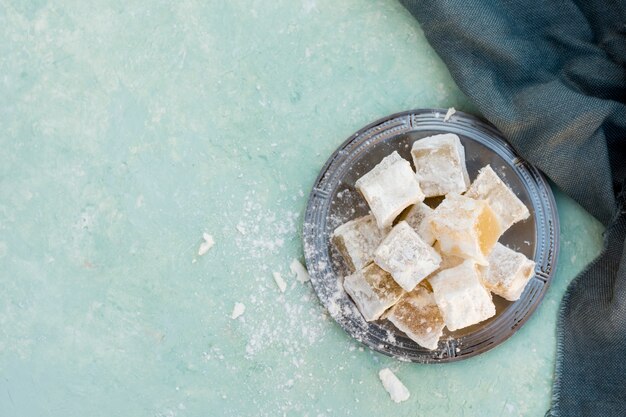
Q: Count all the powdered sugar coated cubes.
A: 12